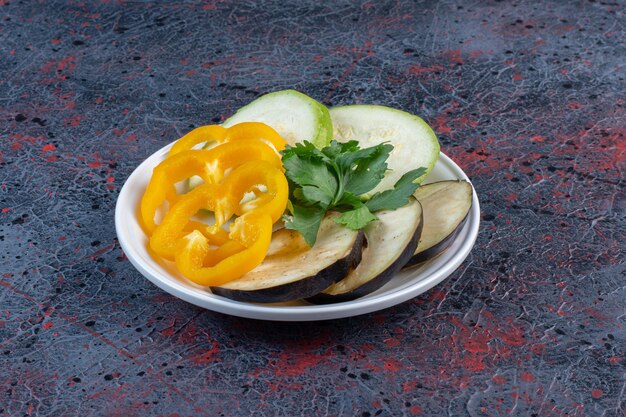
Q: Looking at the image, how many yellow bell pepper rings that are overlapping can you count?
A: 3